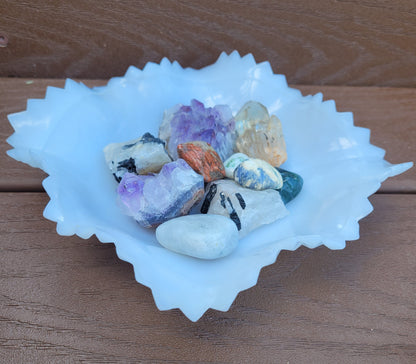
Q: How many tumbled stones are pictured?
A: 5